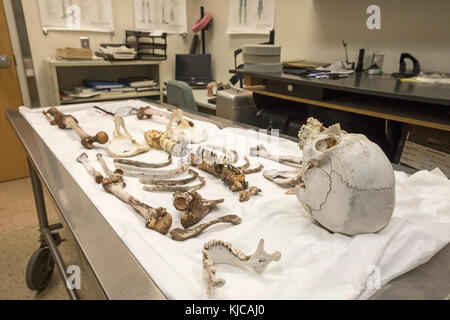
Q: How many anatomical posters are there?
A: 3